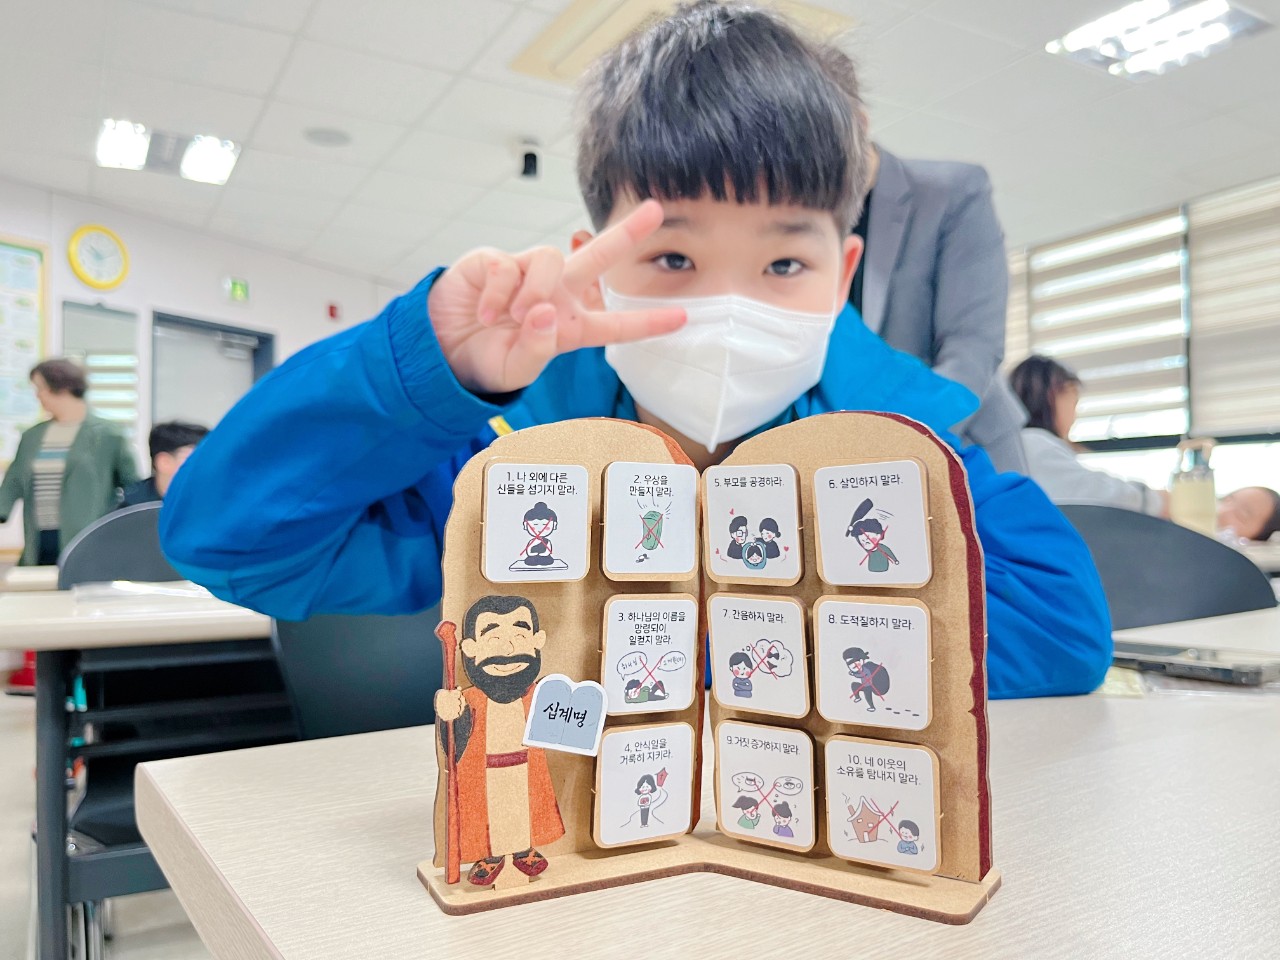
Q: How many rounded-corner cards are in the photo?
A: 10